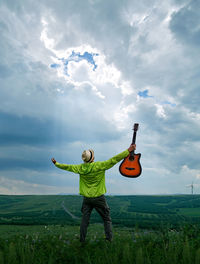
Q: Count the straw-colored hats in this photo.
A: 1